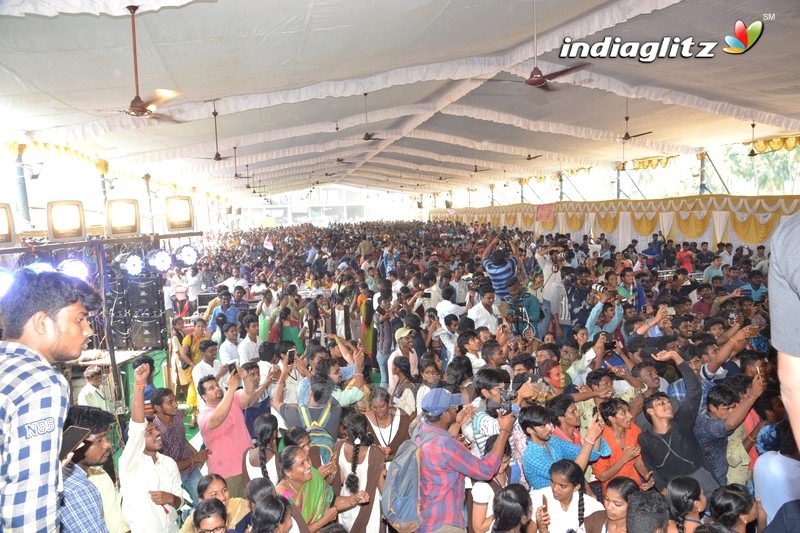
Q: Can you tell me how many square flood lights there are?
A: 4